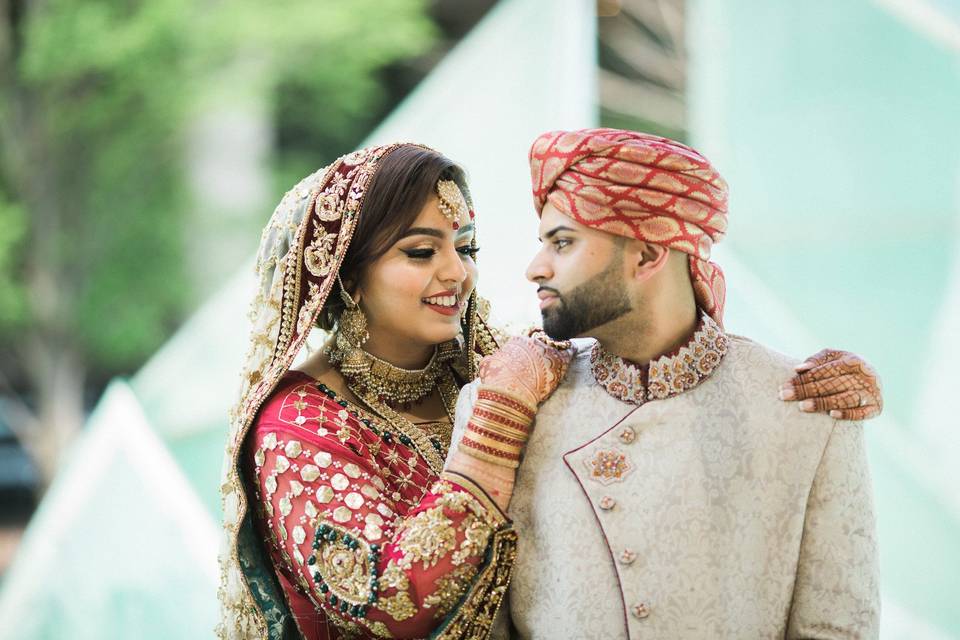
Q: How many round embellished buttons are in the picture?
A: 4